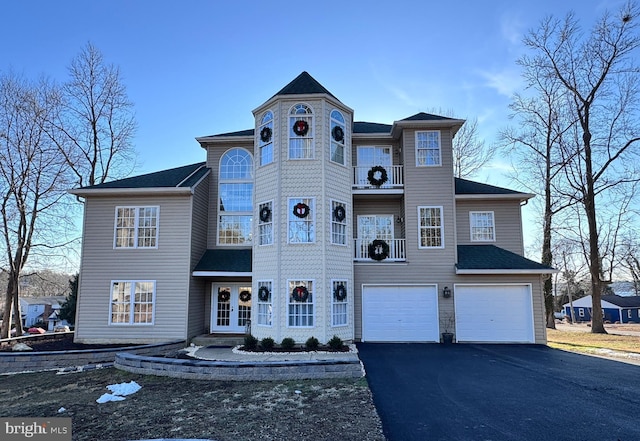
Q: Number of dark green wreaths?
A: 13